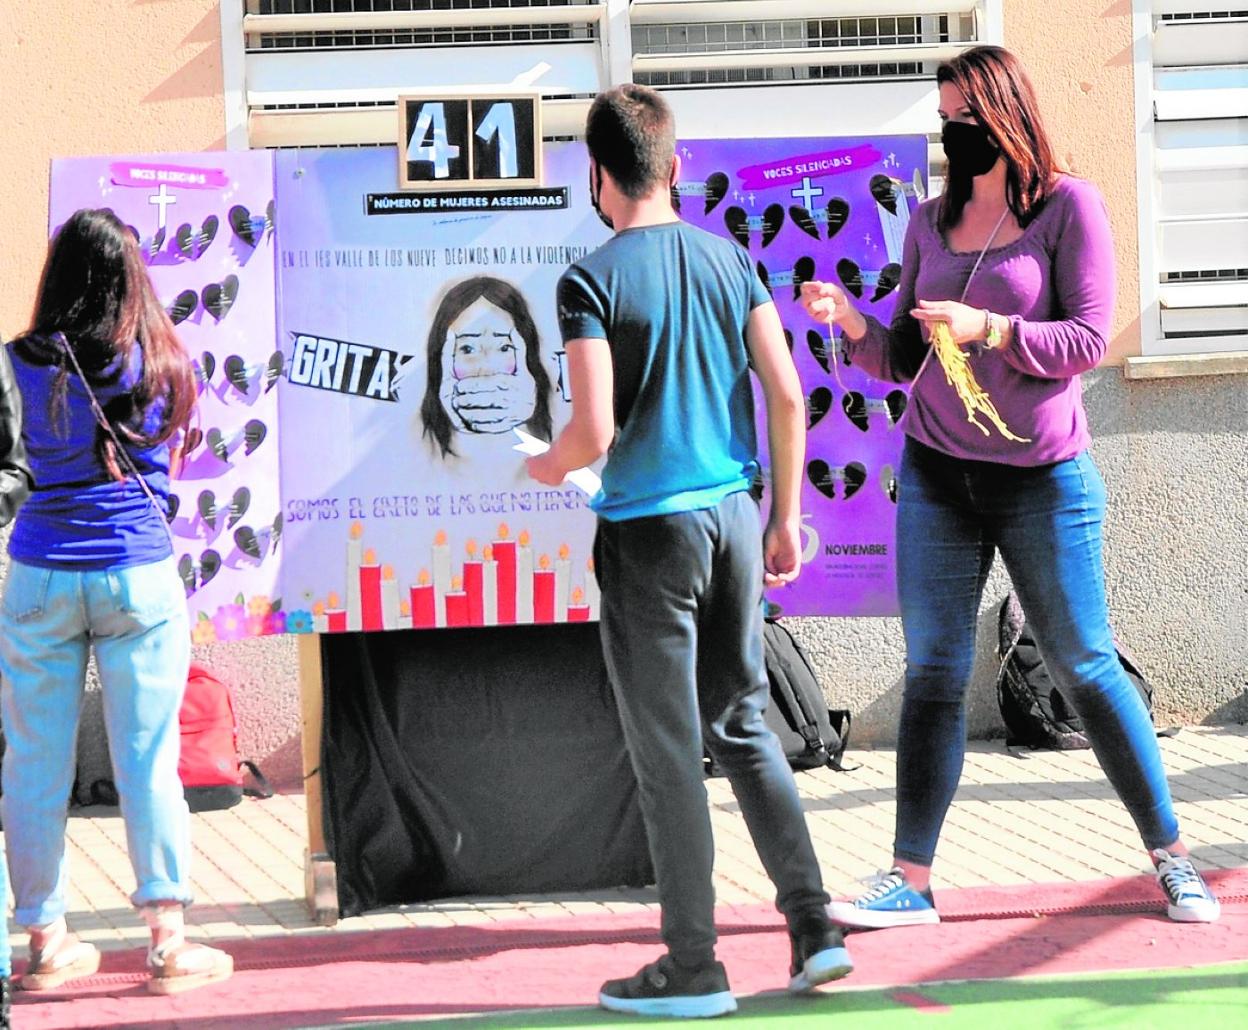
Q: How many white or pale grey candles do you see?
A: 9